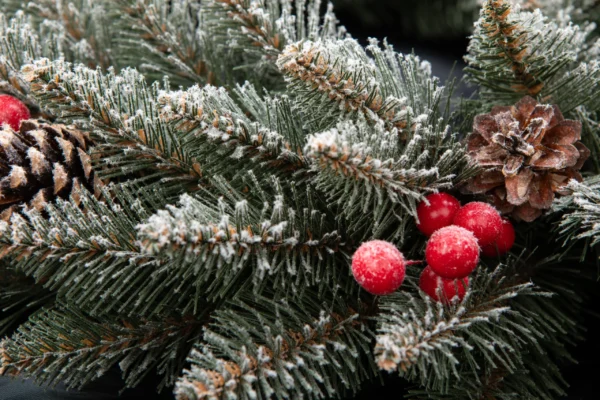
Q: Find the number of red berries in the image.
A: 7